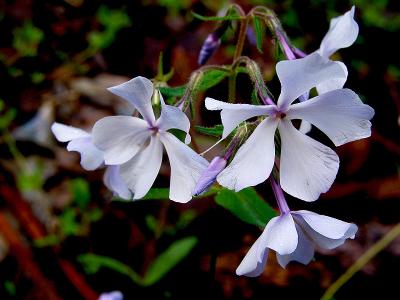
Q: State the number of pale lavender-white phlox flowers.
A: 5